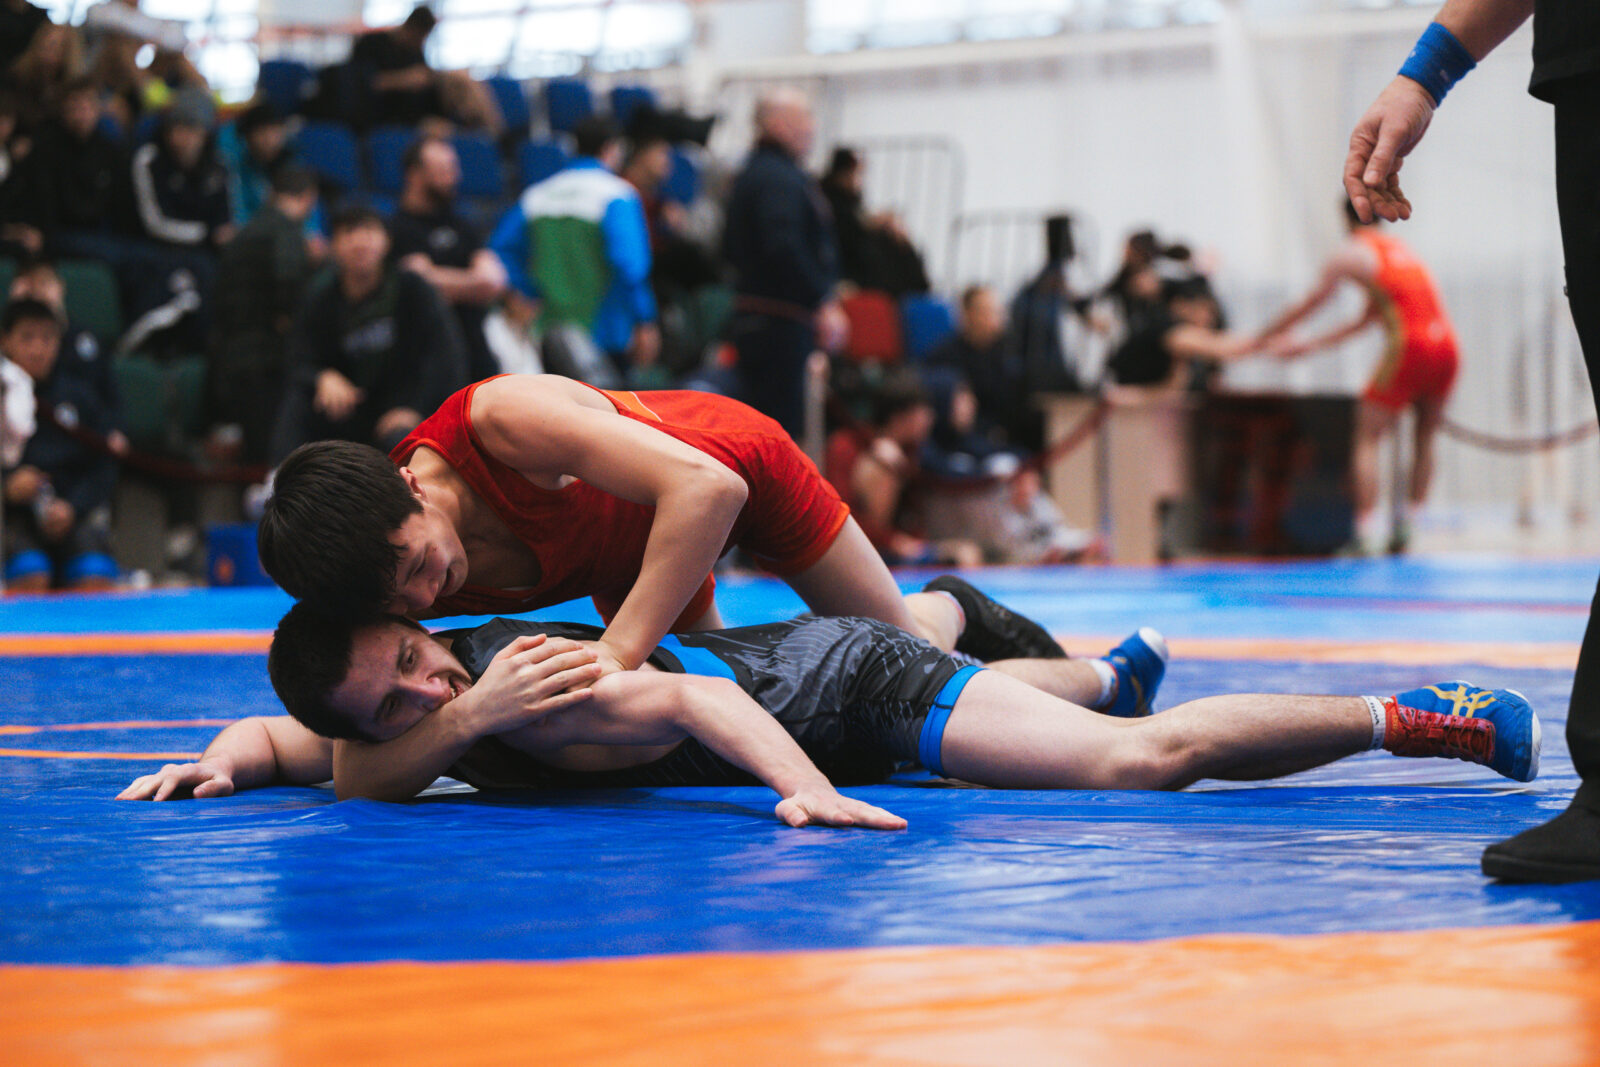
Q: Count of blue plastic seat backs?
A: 10